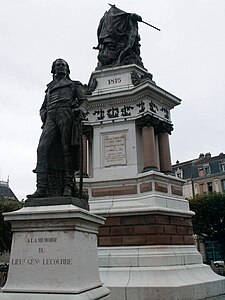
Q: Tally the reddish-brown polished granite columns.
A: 3